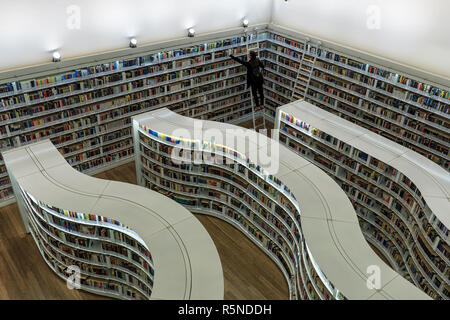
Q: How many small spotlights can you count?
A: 4